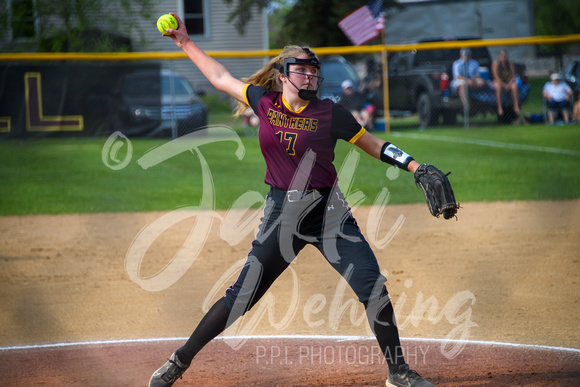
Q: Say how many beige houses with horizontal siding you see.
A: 1